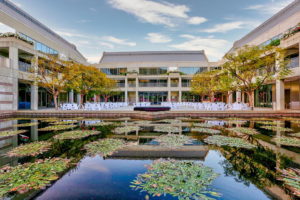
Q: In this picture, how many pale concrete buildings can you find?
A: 3